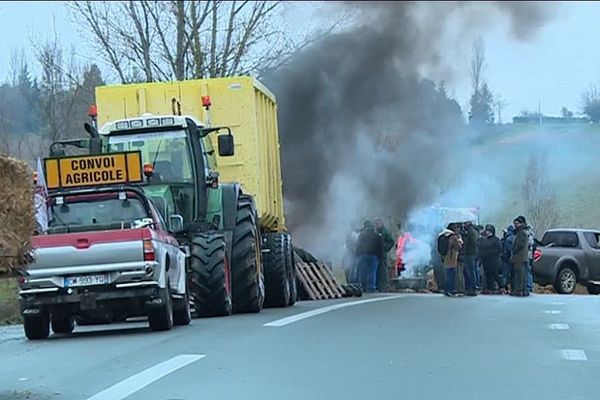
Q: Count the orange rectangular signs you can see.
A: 1